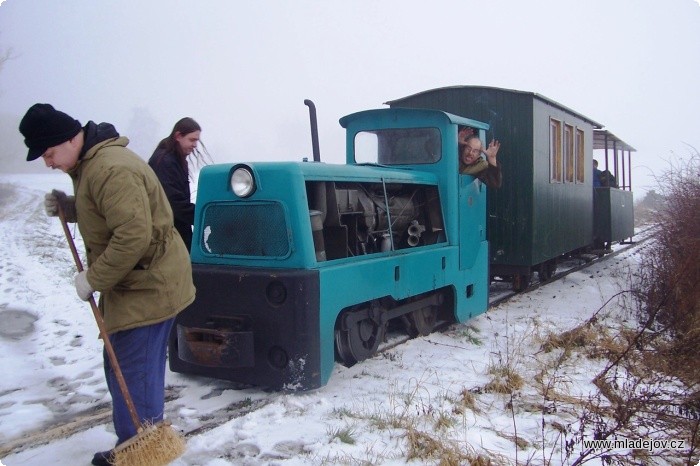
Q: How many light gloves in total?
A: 2